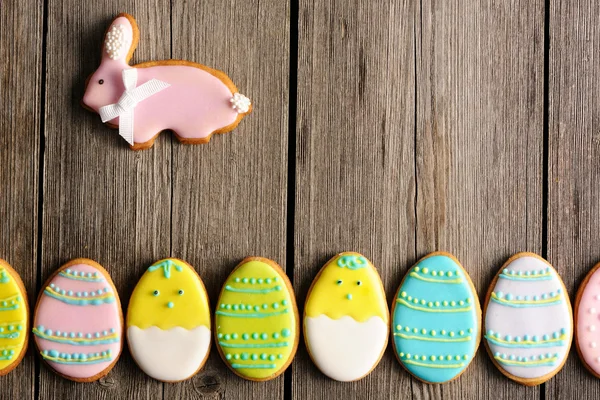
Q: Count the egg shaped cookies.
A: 8